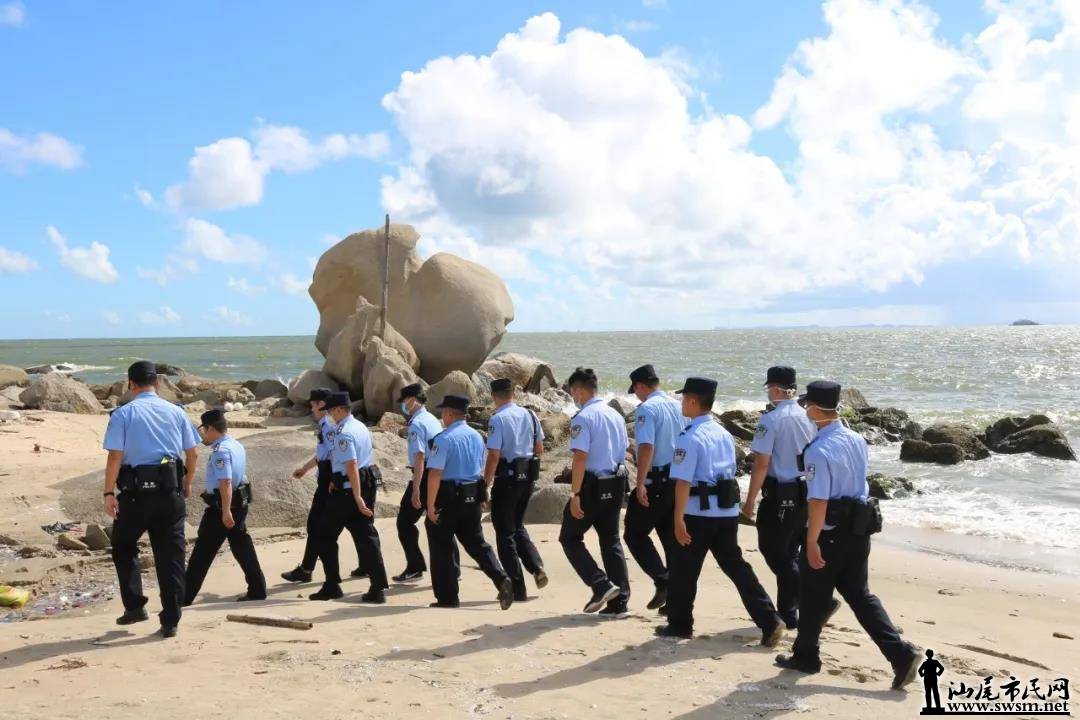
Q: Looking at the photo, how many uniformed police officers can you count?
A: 12